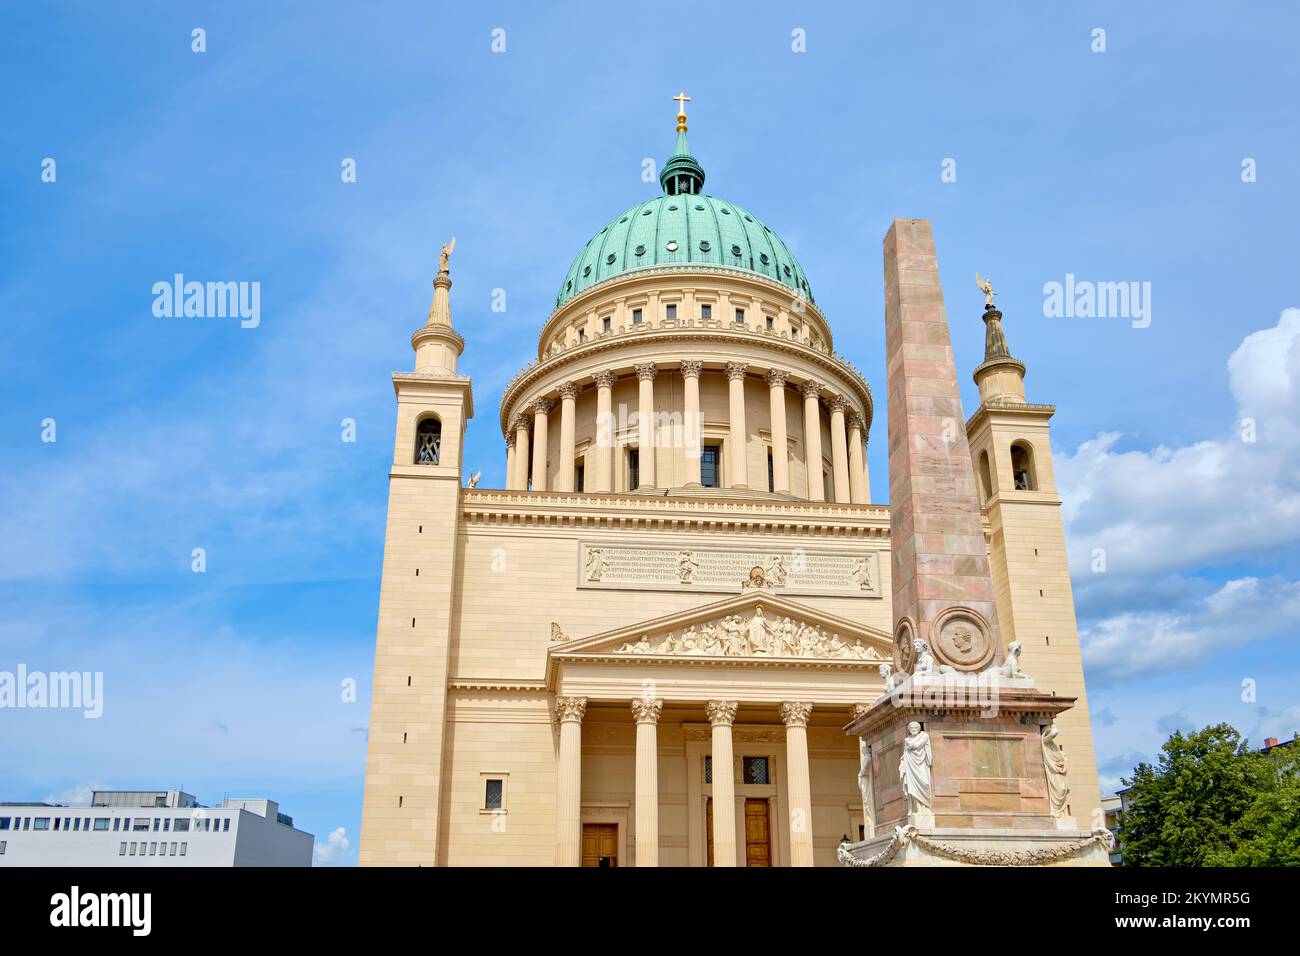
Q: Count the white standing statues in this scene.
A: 3